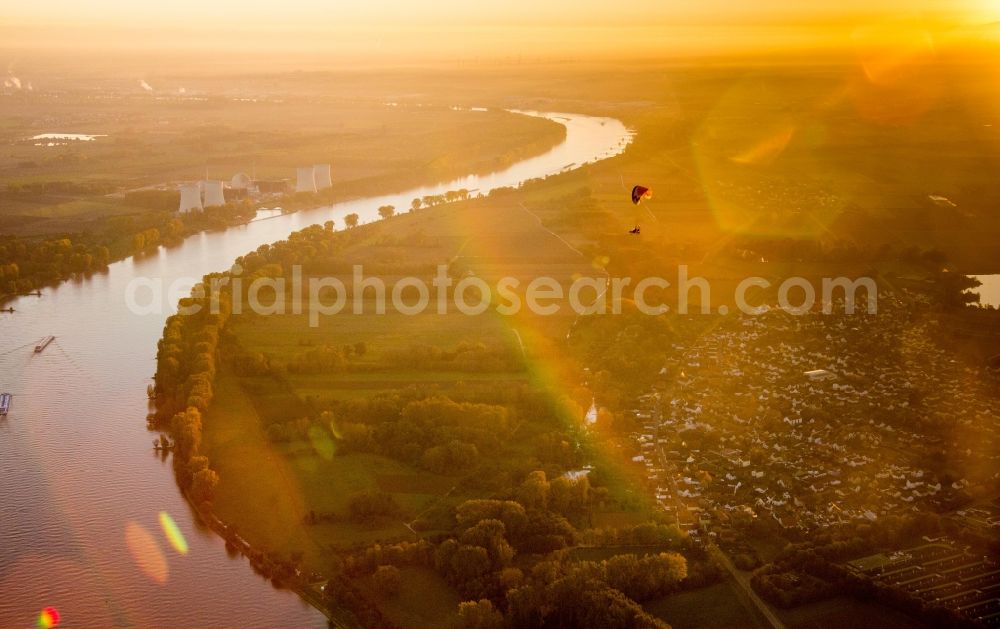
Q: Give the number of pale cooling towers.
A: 4